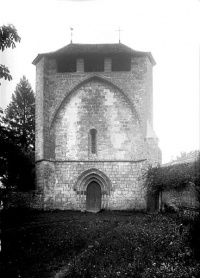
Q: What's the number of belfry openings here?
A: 3